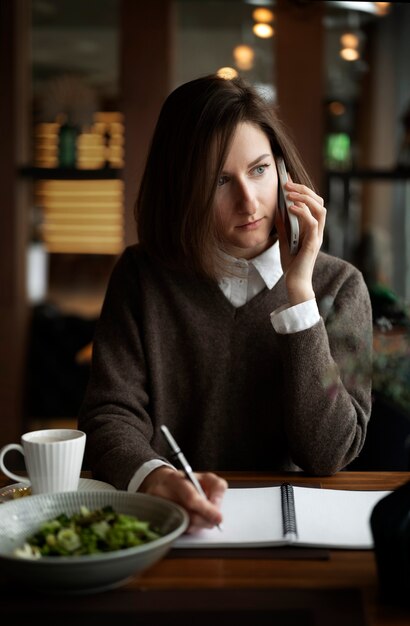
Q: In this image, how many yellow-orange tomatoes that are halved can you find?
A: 0